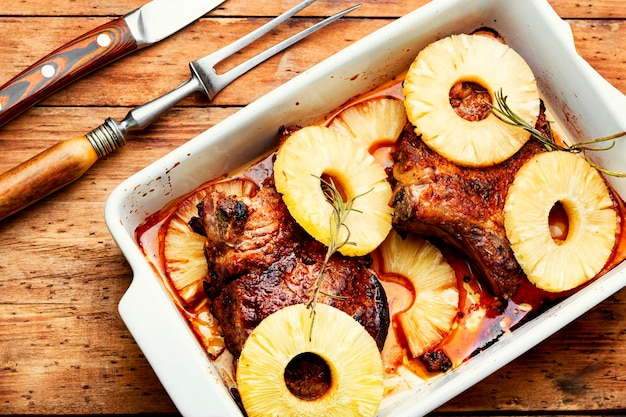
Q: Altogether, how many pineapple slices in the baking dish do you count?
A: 7